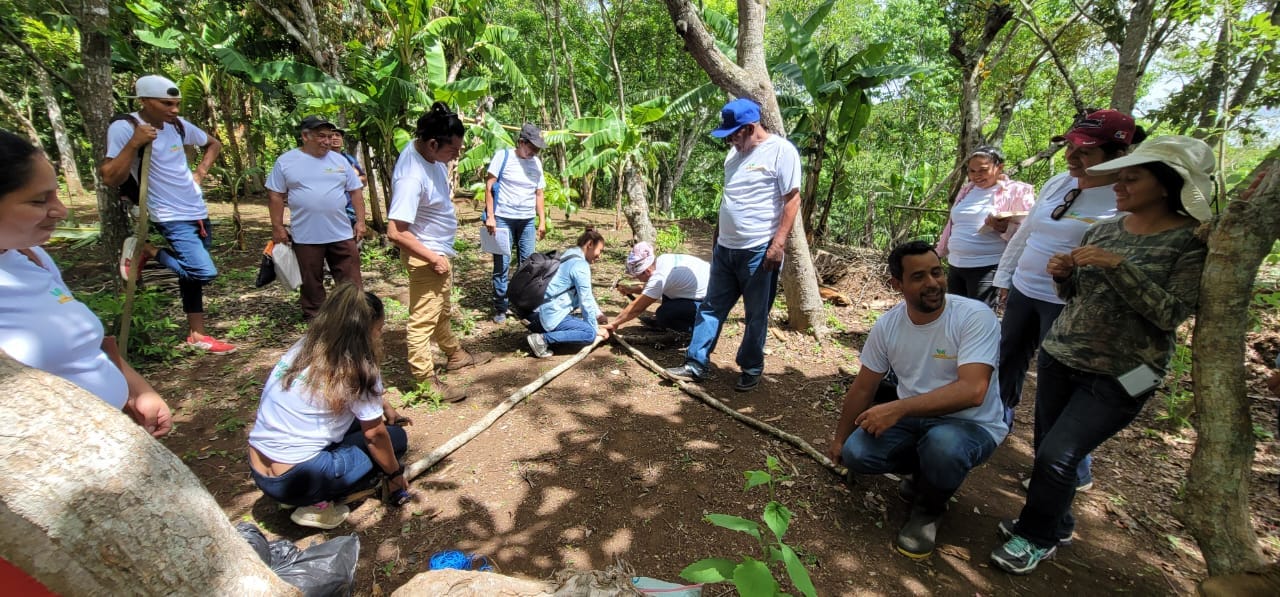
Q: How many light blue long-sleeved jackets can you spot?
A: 1